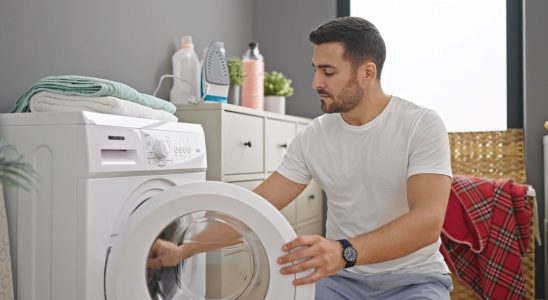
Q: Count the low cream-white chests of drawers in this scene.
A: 1